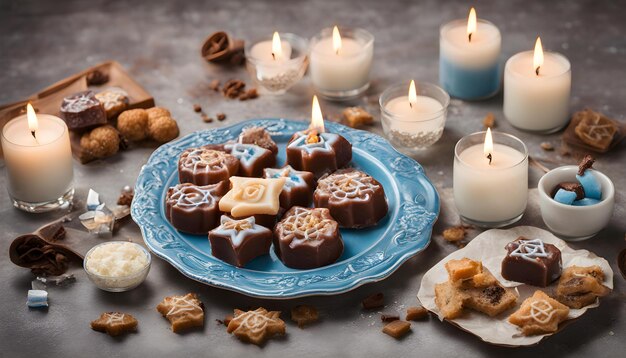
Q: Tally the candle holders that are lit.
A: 7